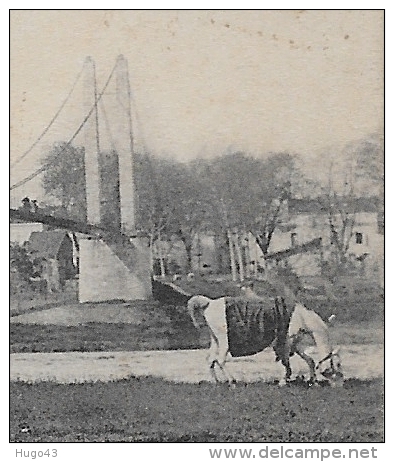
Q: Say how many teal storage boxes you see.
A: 0